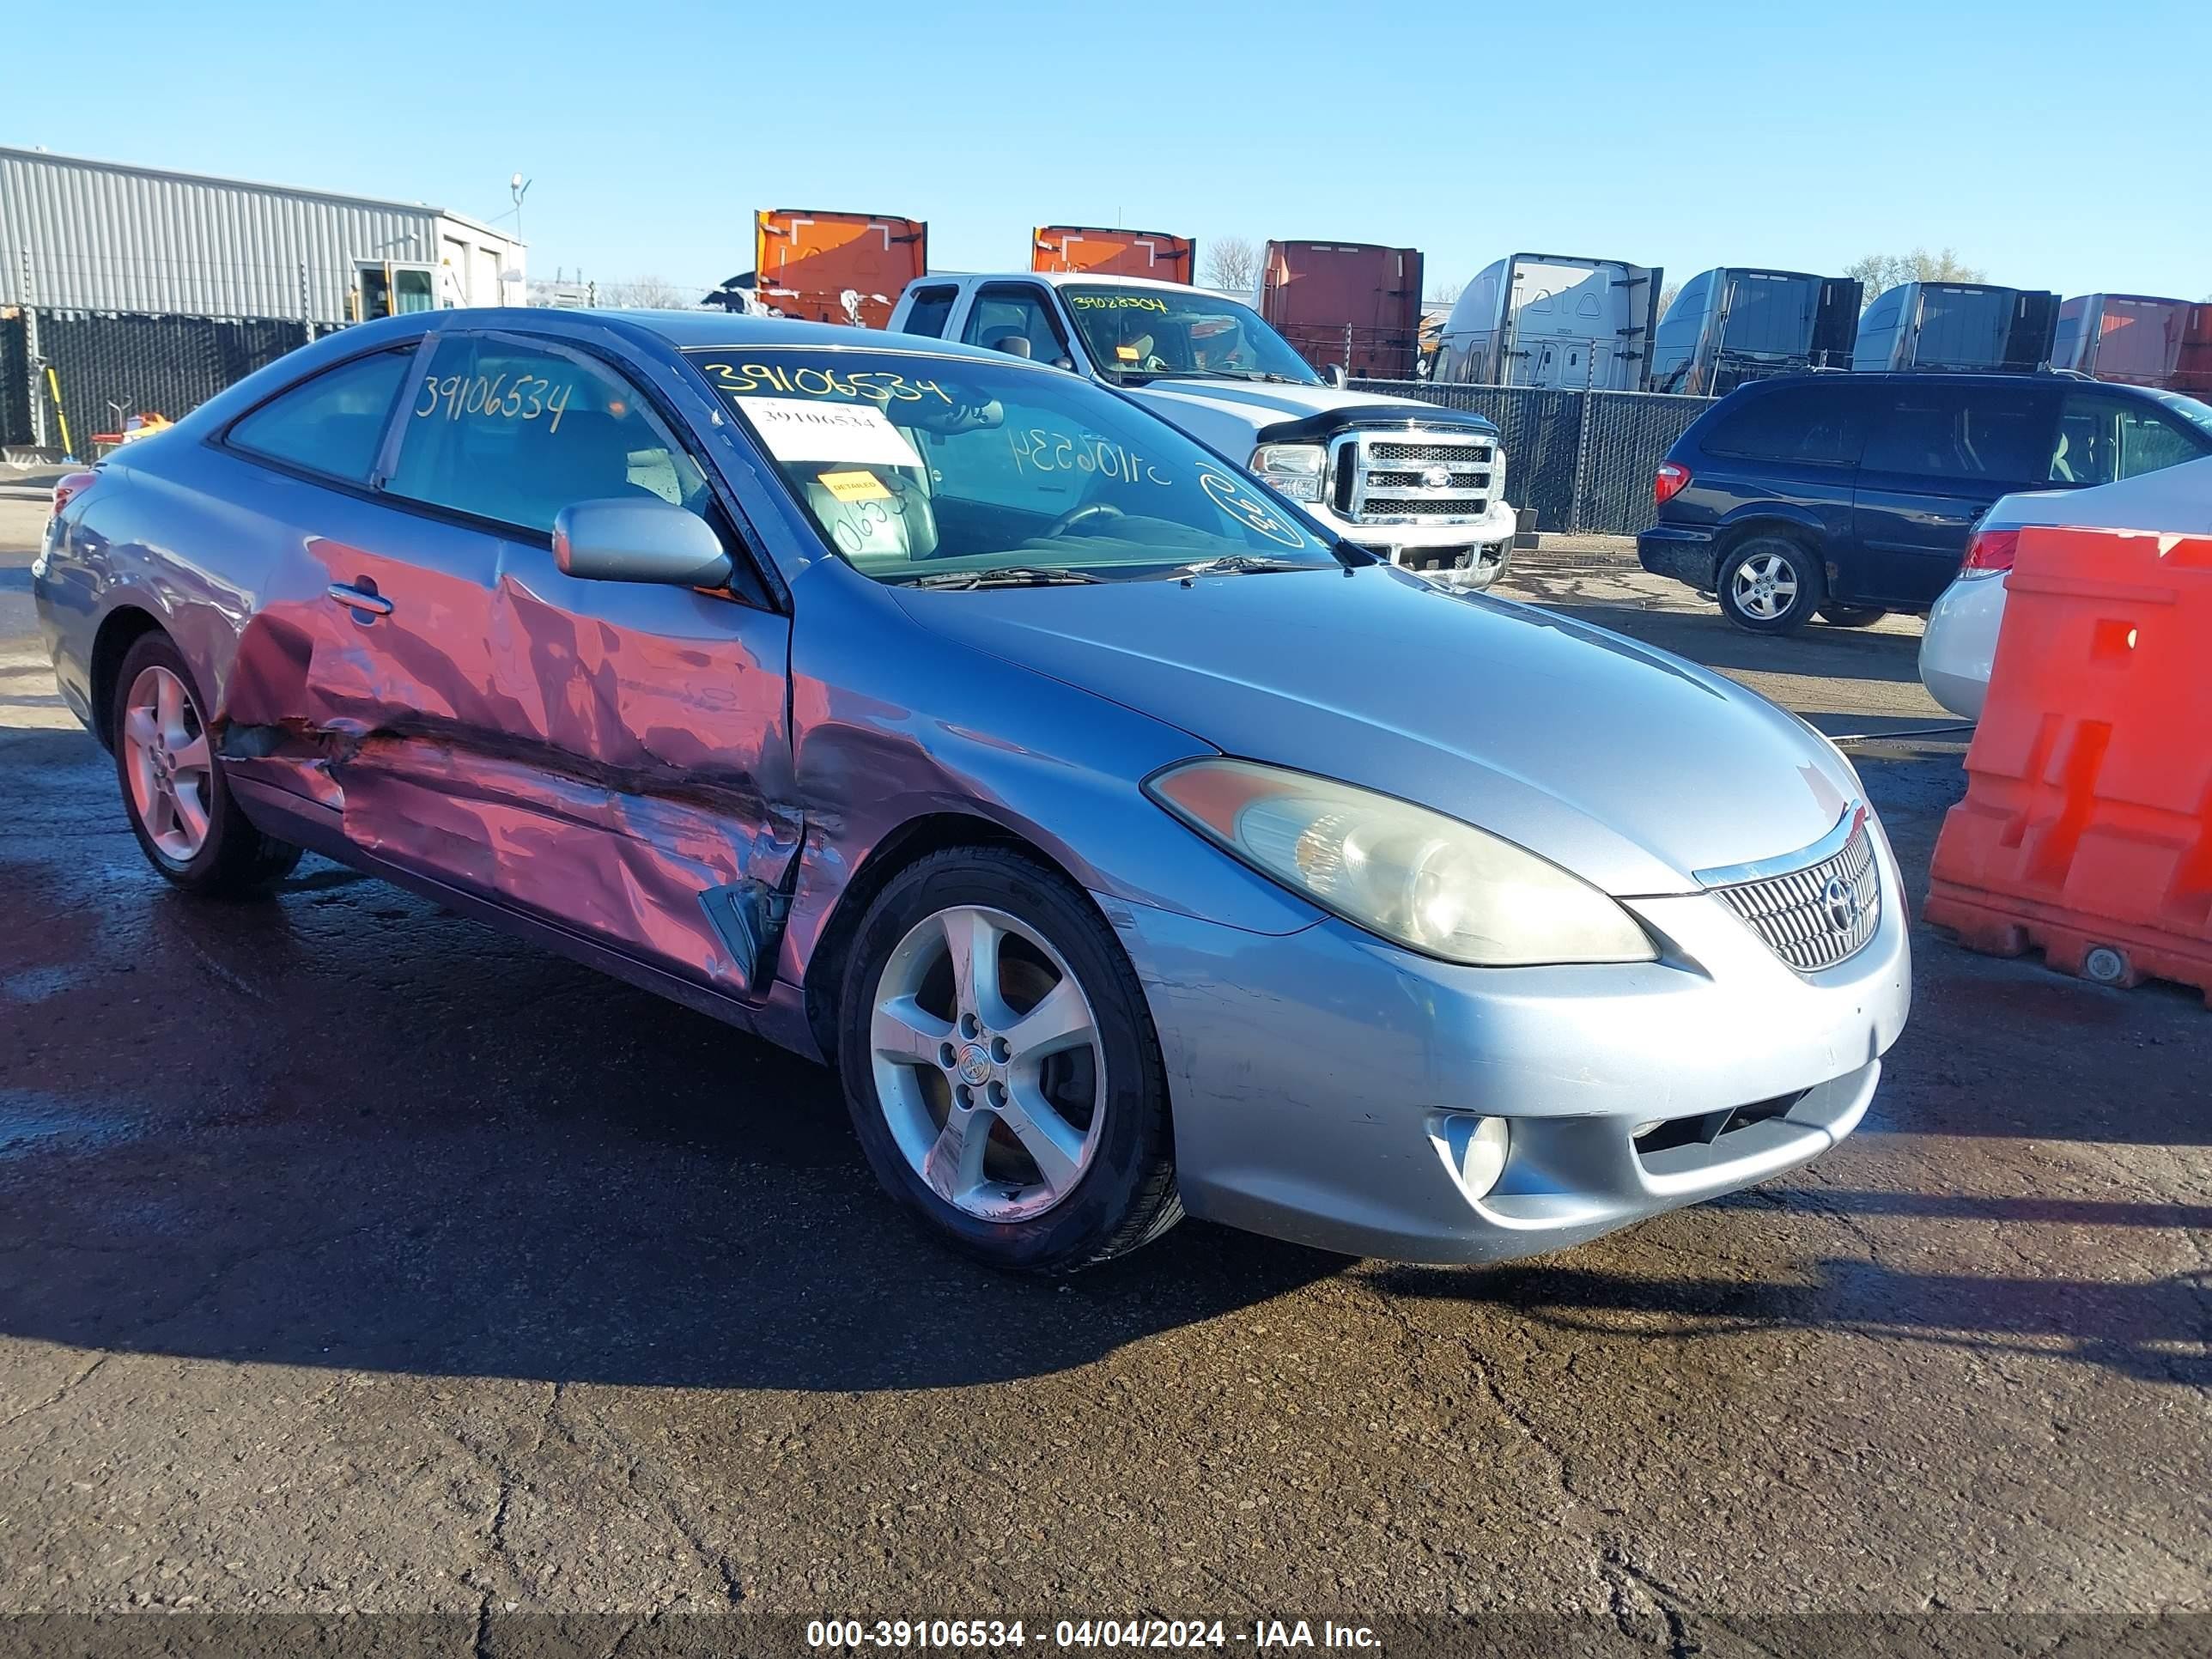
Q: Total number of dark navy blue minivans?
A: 1